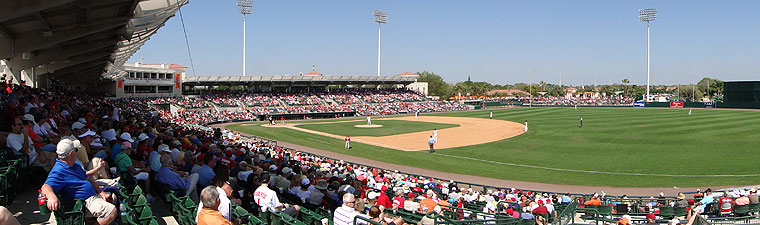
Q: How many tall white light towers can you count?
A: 3